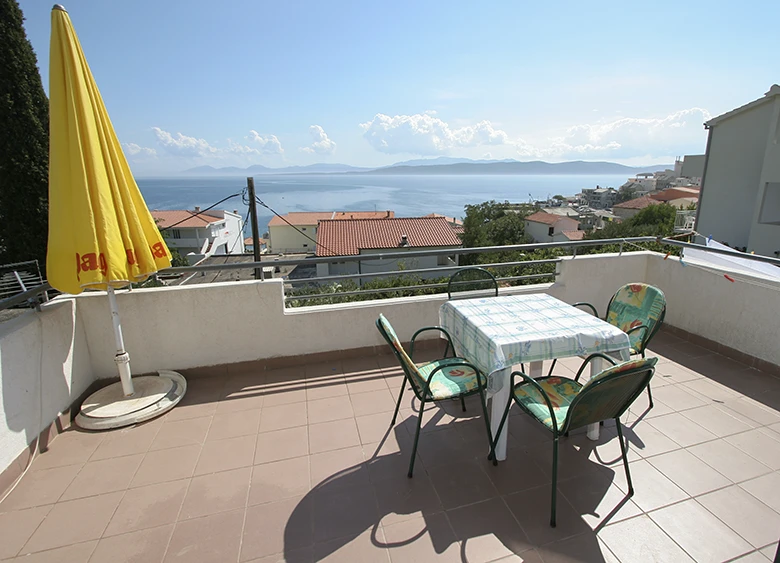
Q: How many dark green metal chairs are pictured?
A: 4